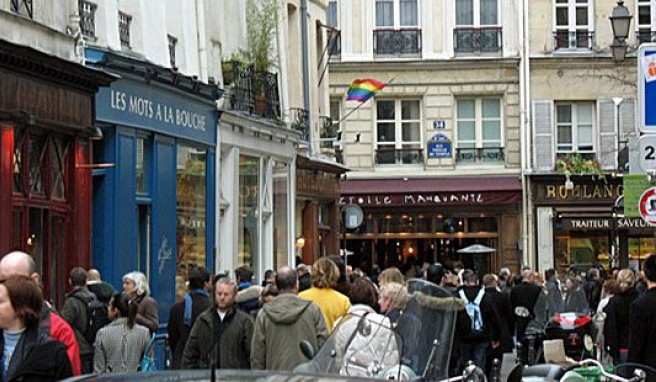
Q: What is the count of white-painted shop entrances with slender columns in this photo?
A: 1